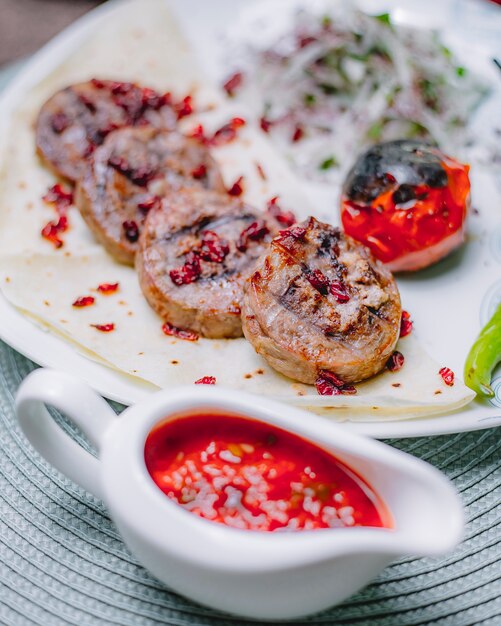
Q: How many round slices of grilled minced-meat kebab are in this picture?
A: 4